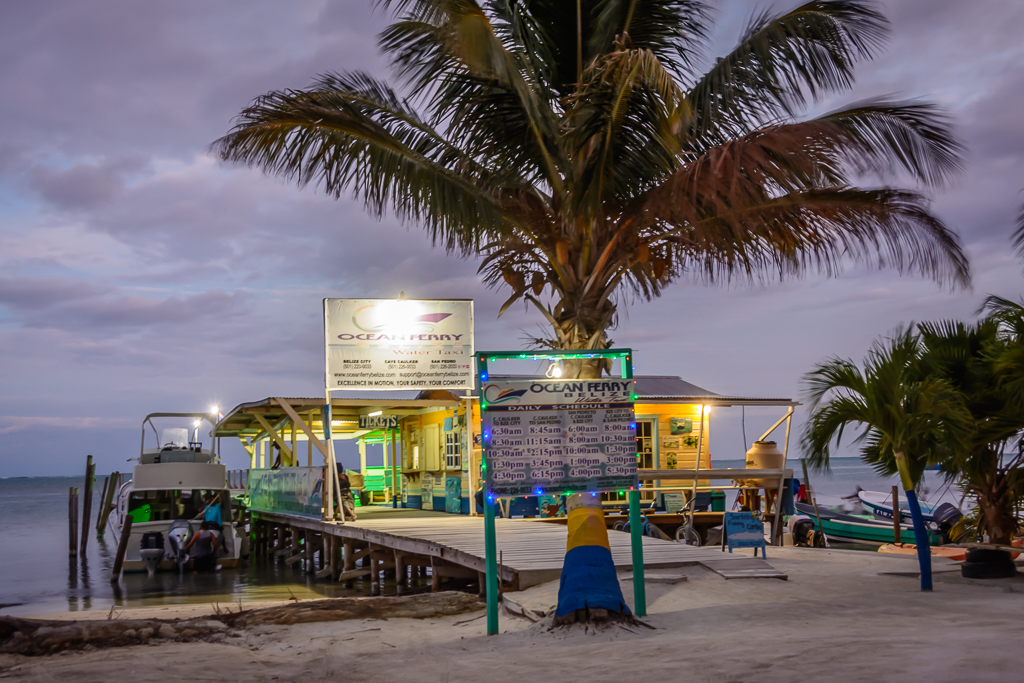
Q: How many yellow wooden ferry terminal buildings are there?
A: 1